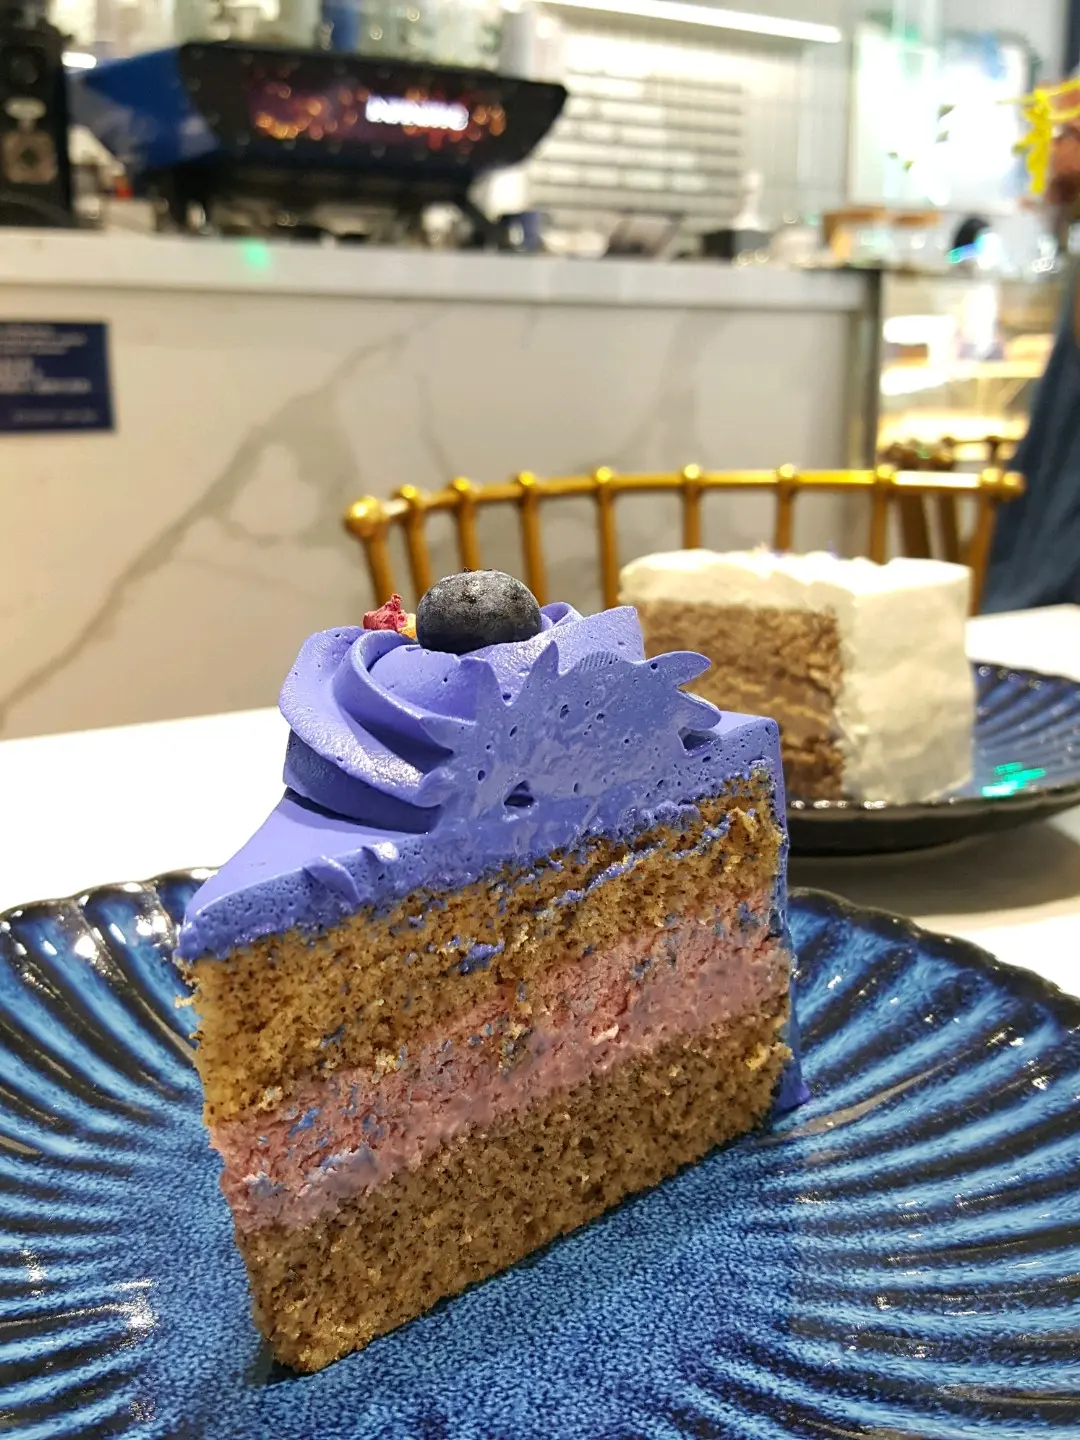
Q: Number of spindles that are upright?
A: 9